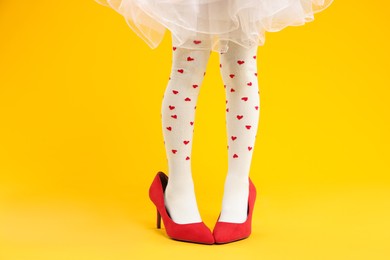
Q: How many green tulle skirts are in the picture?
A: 0